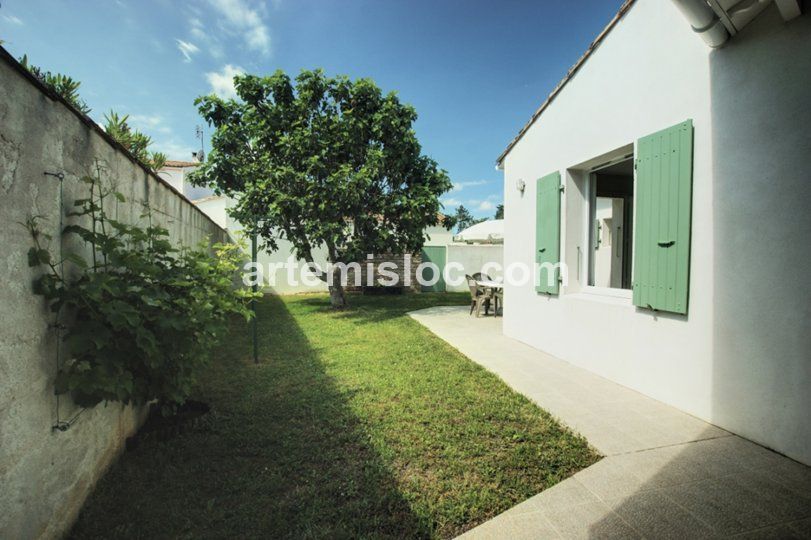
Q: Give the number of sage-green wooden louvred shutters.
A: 2